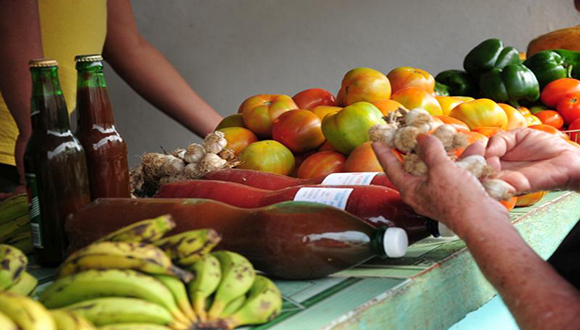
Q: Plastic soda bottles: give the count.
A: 3